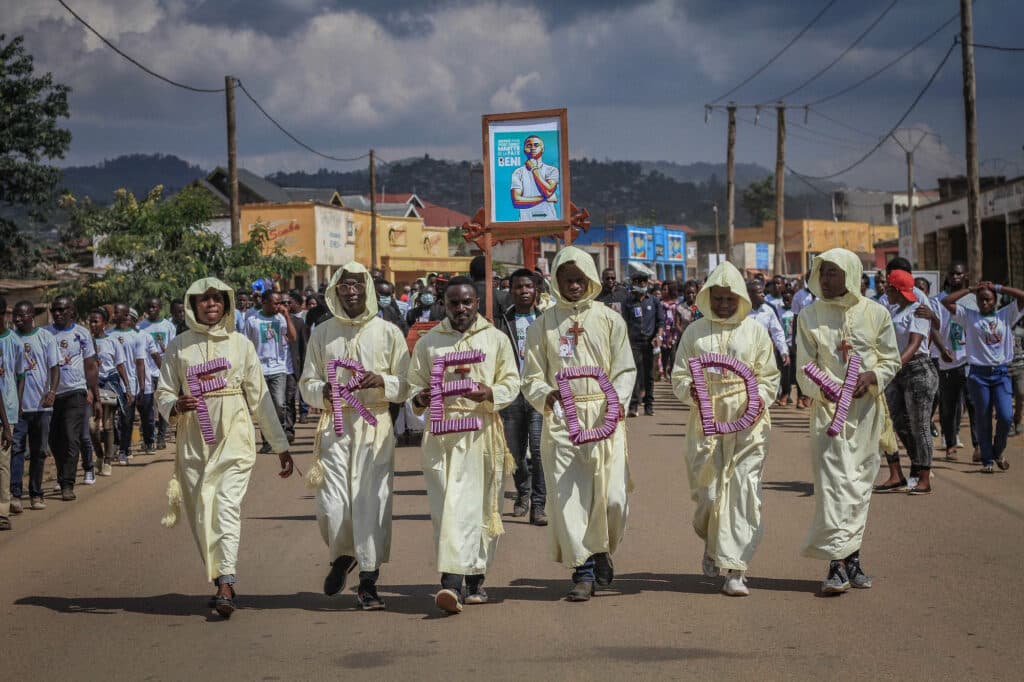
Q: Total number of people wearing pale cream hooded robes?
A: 6